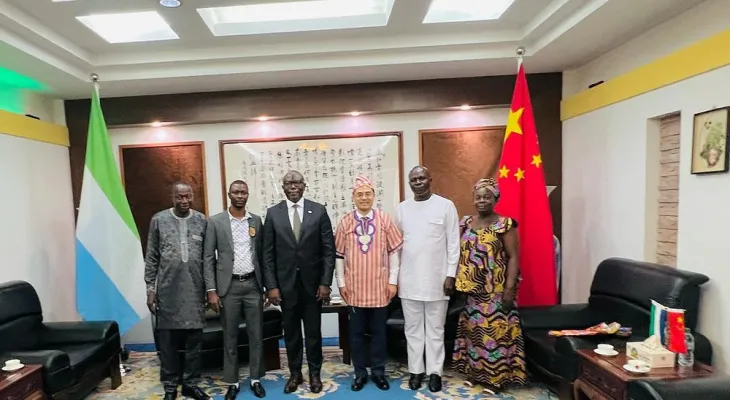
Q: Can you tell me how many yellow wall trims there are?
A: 2